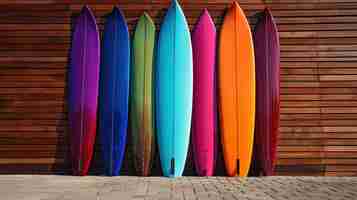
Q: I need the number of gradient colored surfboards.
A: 3